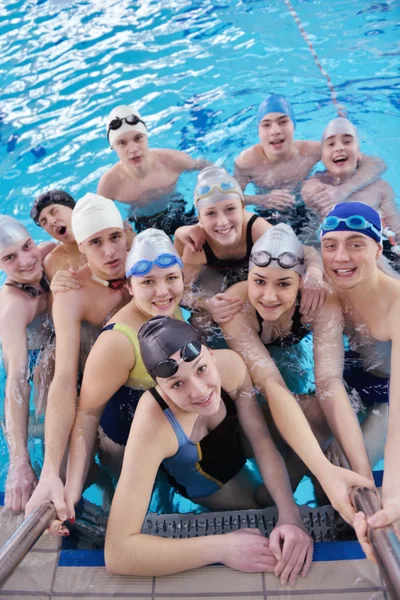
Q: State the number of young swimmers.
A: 11